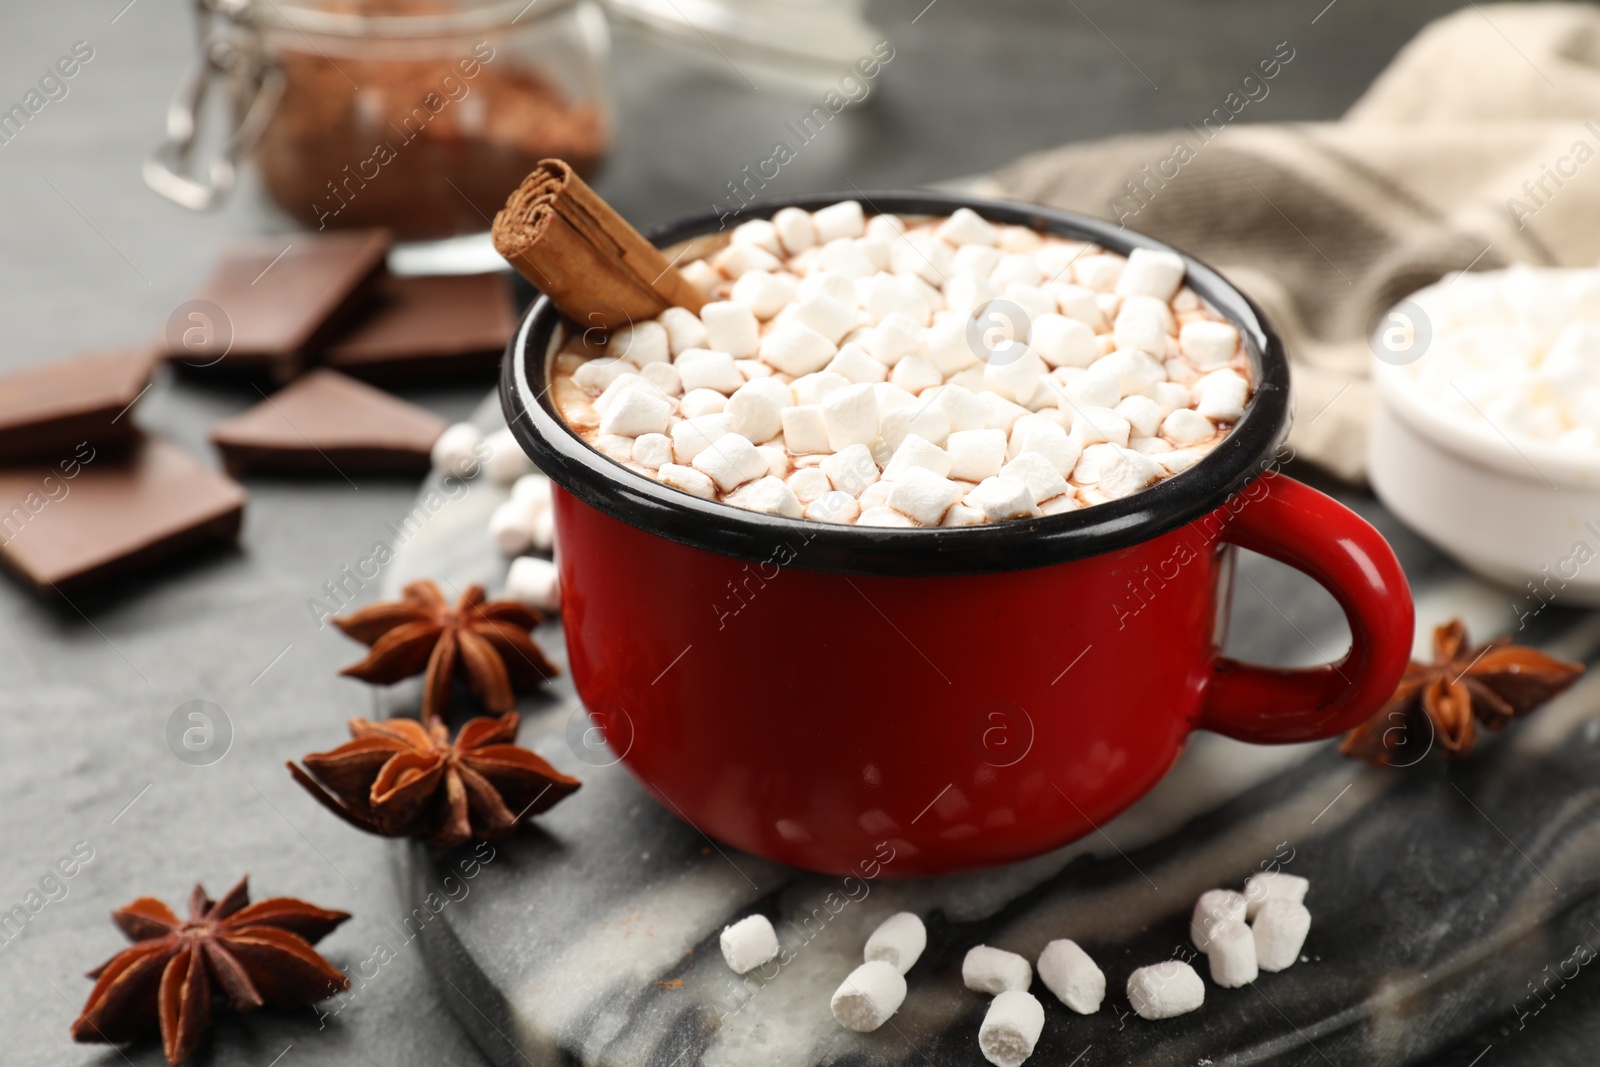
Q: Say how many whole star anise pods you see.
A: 4